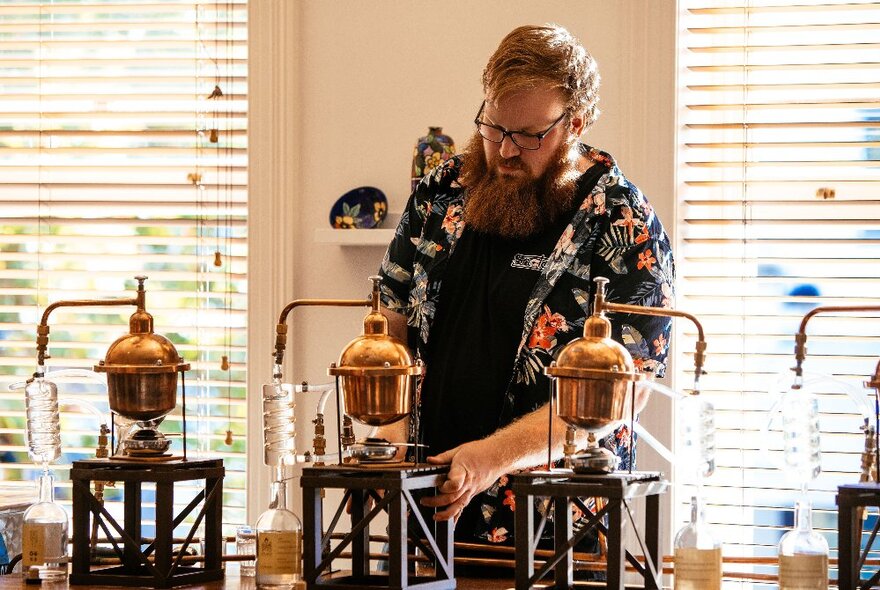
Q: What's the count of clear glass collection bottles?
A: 4